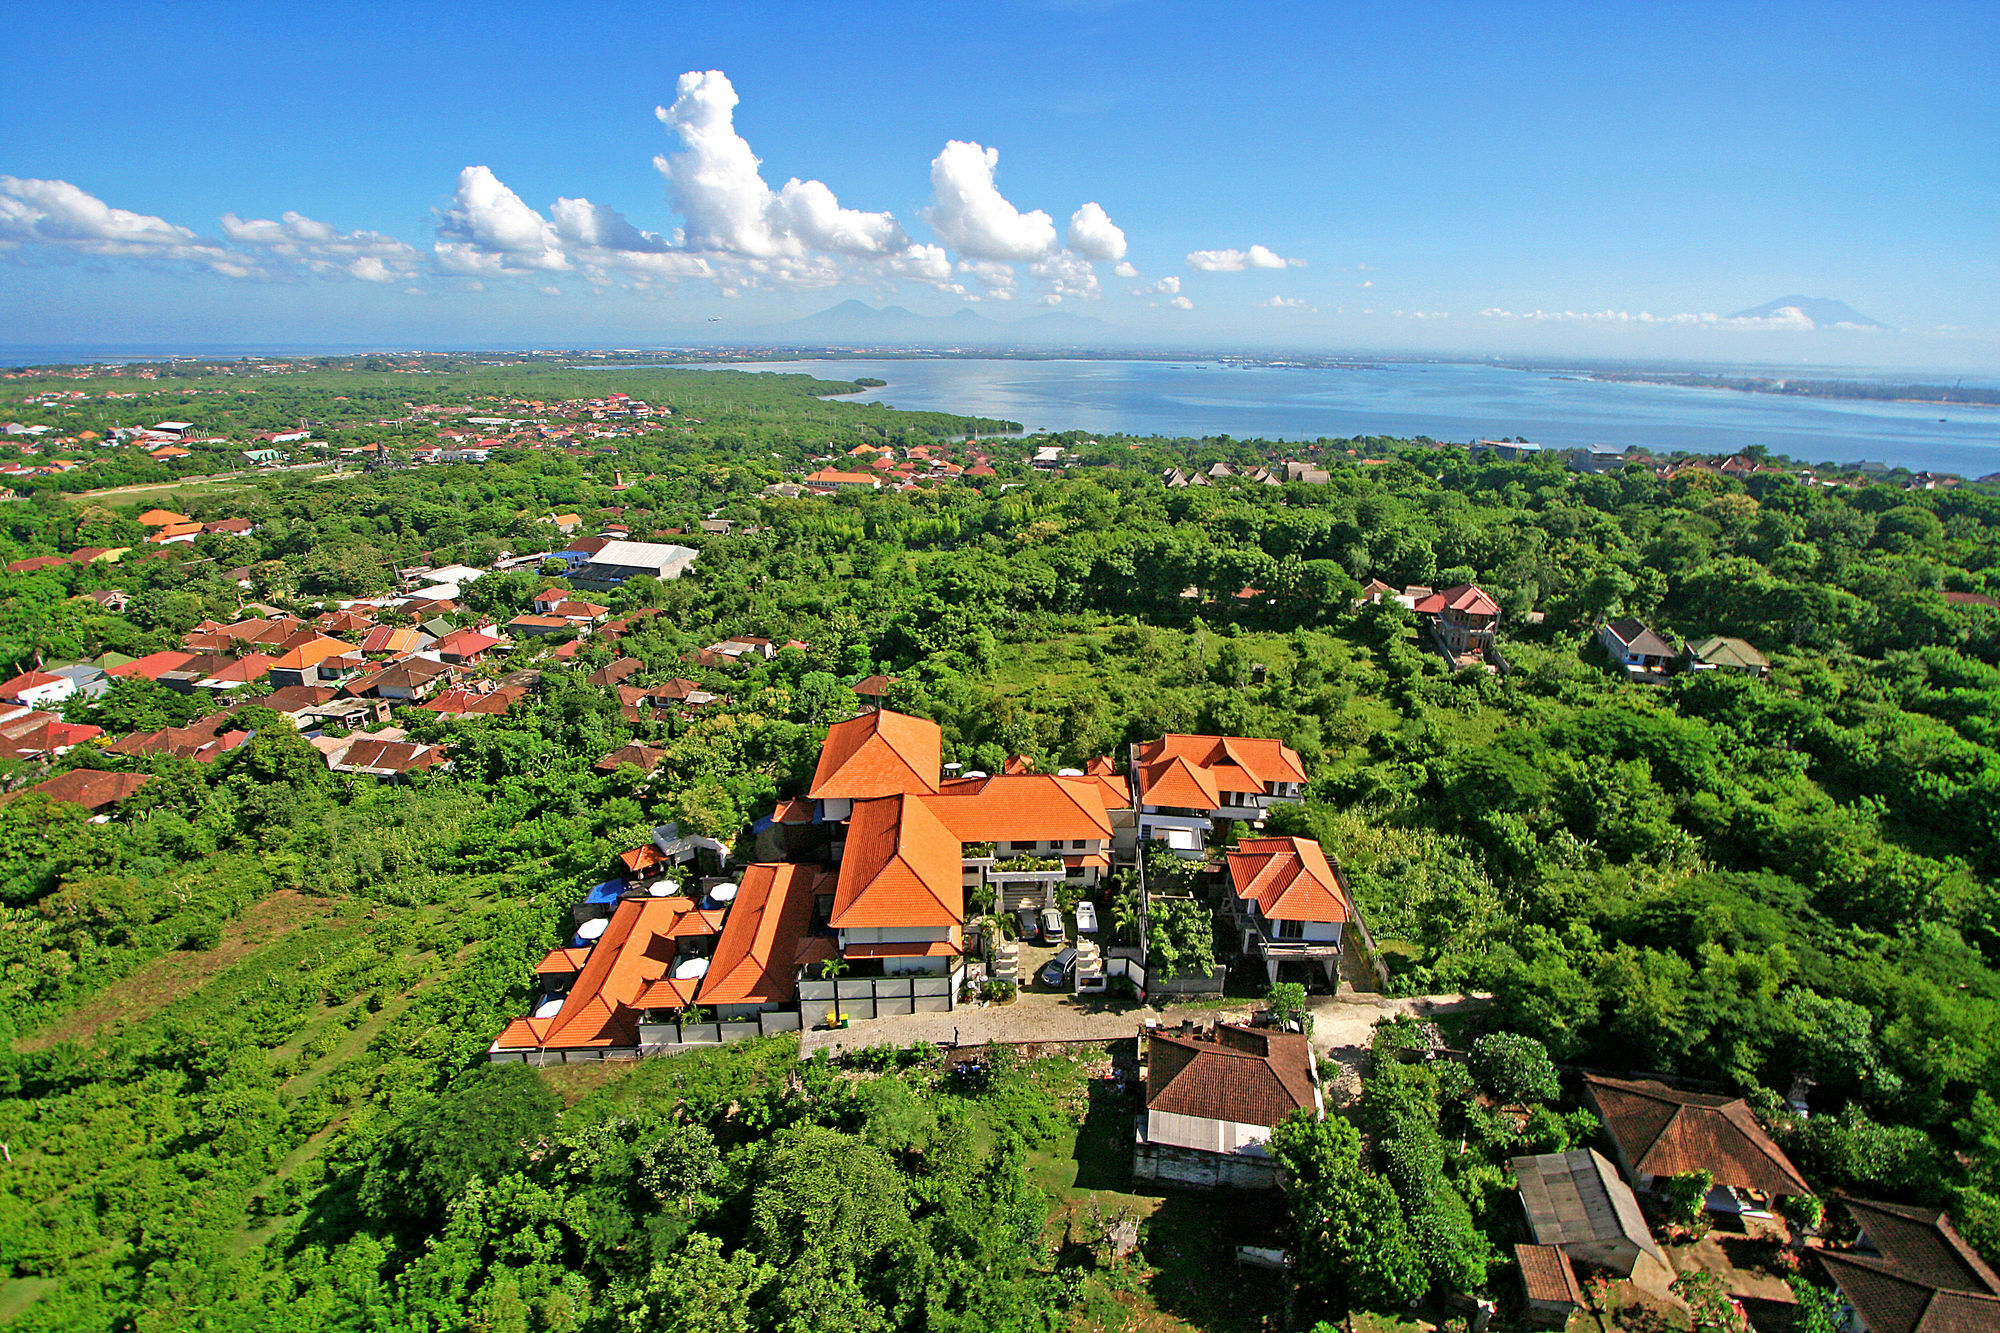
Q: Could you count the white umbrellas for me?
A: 8